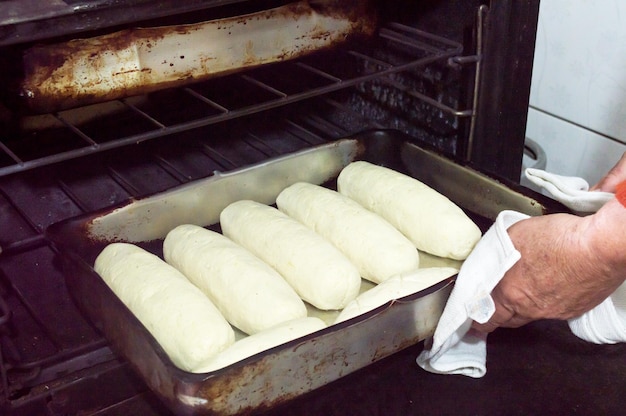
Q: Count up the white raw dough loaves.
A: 7